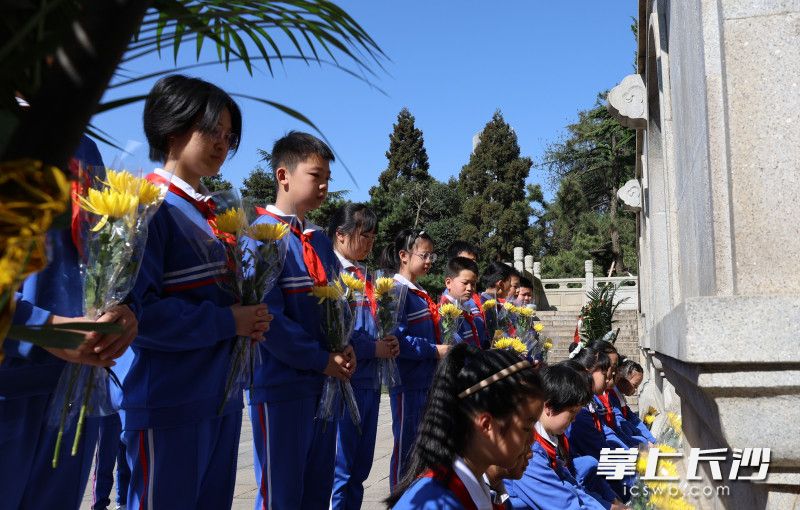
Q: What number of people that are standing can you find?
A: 10